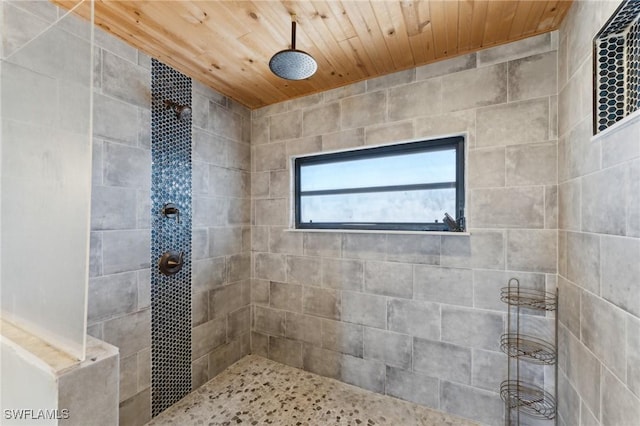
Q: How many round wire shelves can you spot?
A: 3